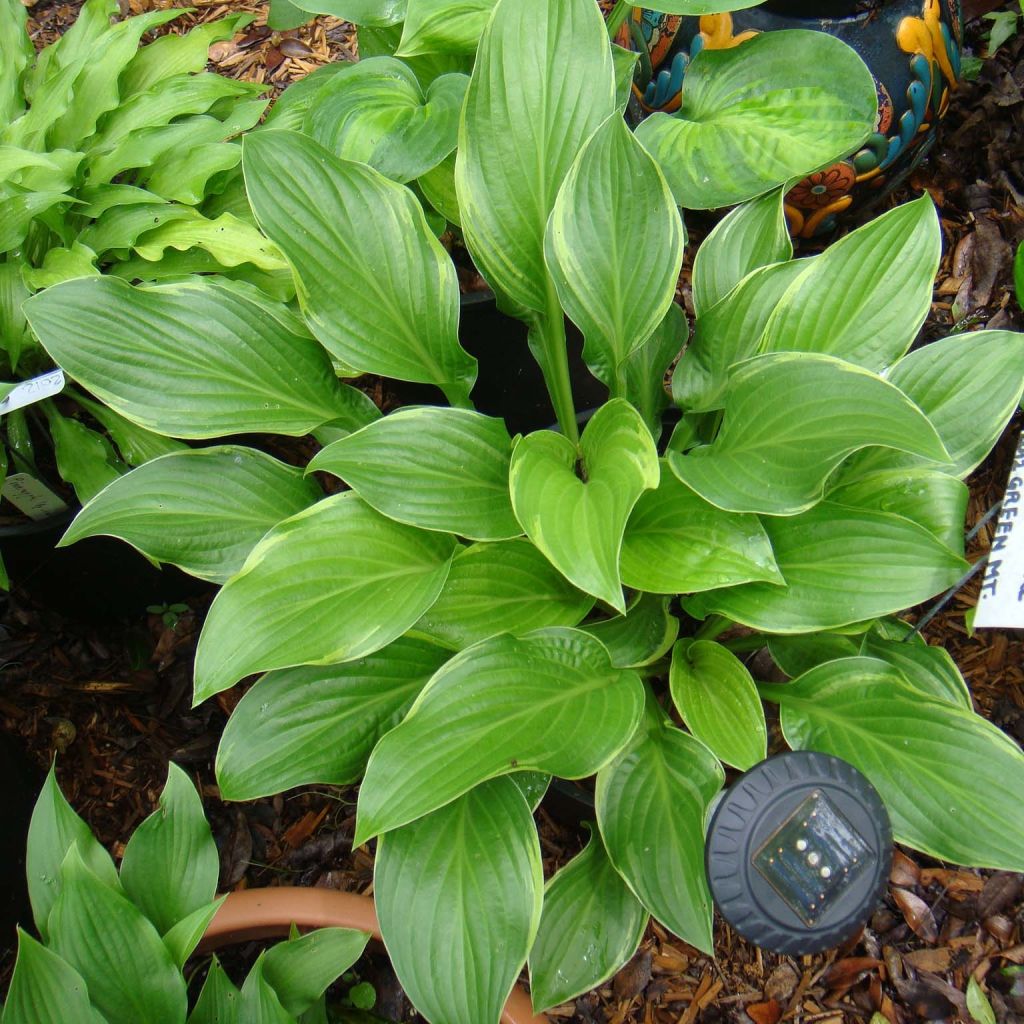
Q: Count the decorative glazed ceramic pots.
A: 1